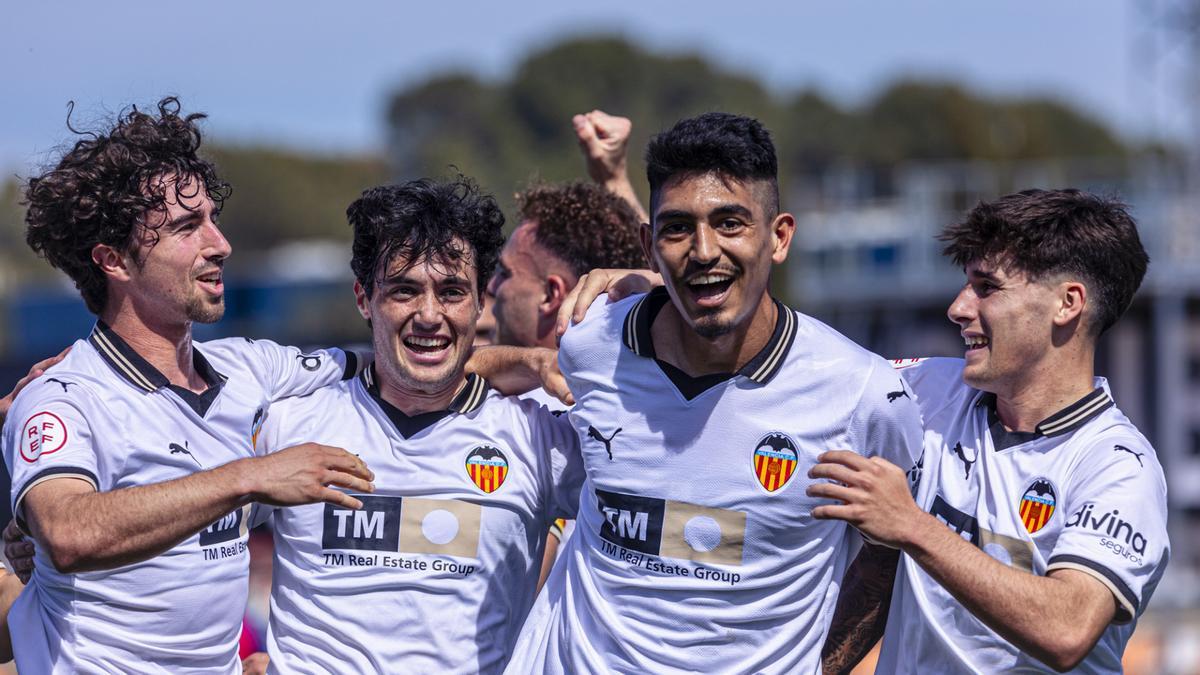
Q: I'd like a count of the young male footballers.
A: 5